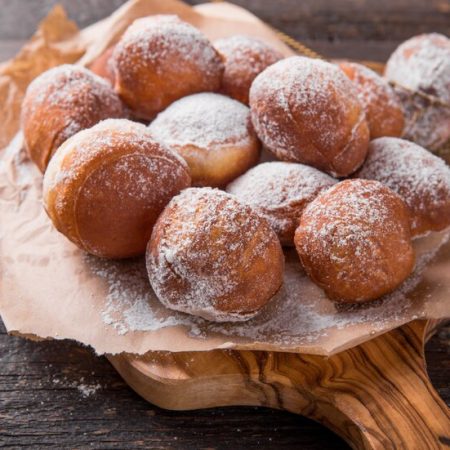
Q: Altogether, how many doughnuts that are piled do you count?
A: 12